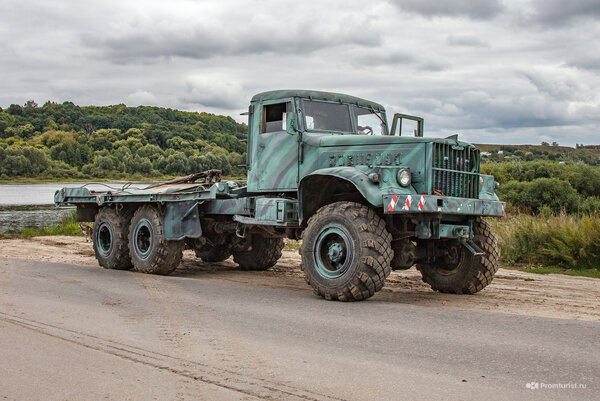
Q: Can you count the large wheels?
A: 6